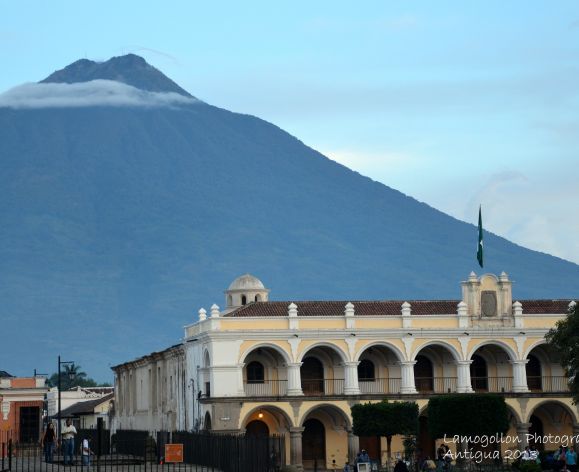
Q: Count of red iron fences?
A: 0